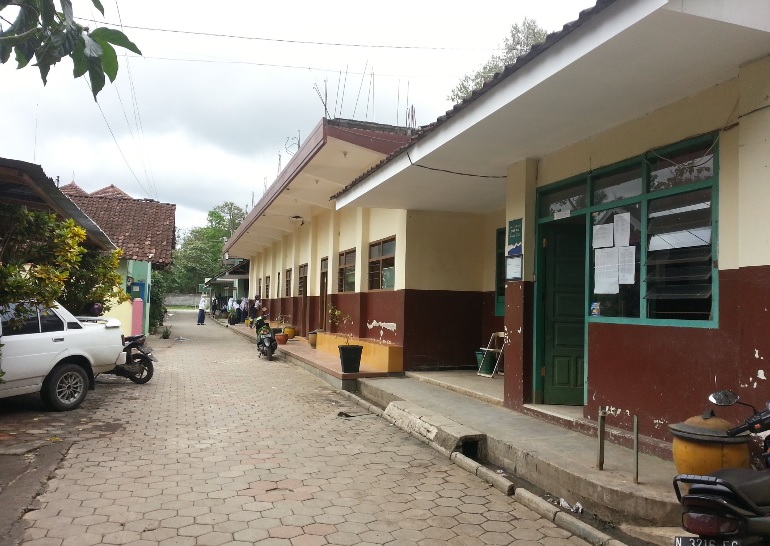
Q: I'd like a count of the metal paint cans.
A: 0